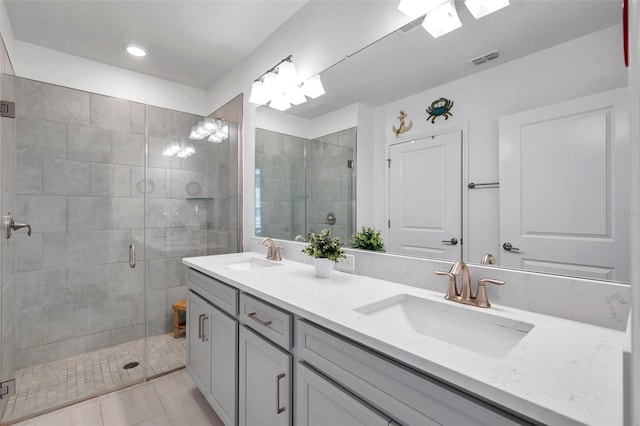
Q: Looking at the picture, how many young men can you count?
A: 0